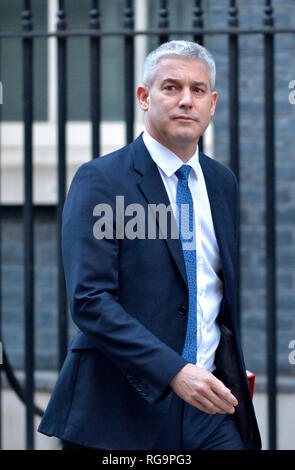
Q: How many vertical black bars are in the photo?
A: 8